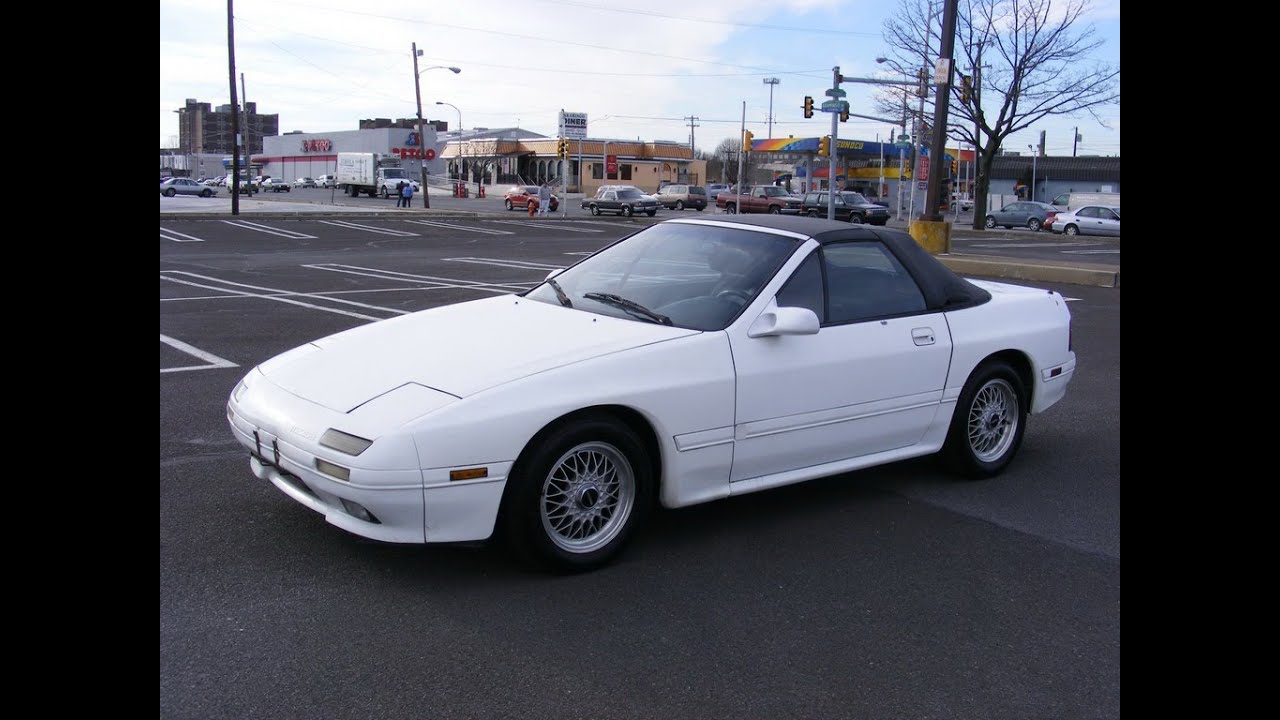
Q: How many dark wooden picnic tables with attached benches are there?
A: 0